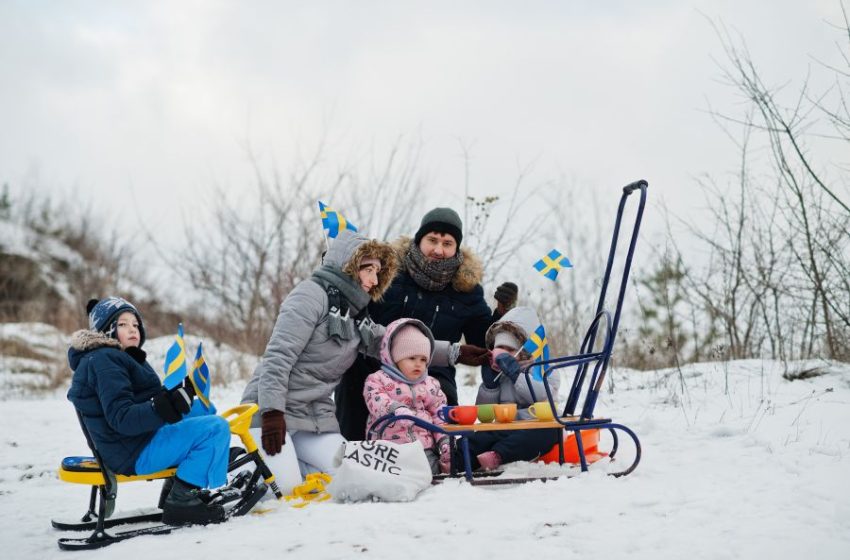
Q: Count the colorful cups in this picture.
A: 5